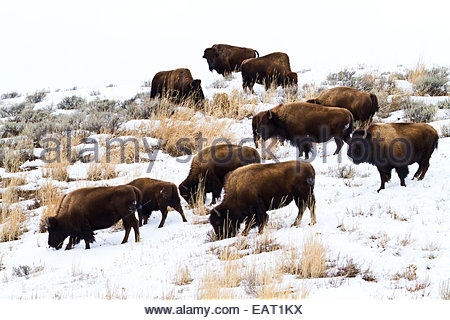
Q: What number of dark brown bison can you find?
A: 10